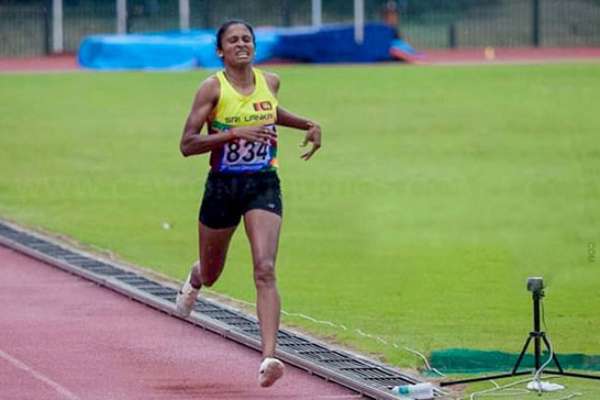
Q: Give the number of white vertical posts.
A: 5